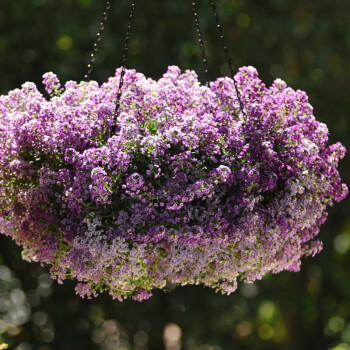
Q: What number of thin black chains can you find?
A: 4